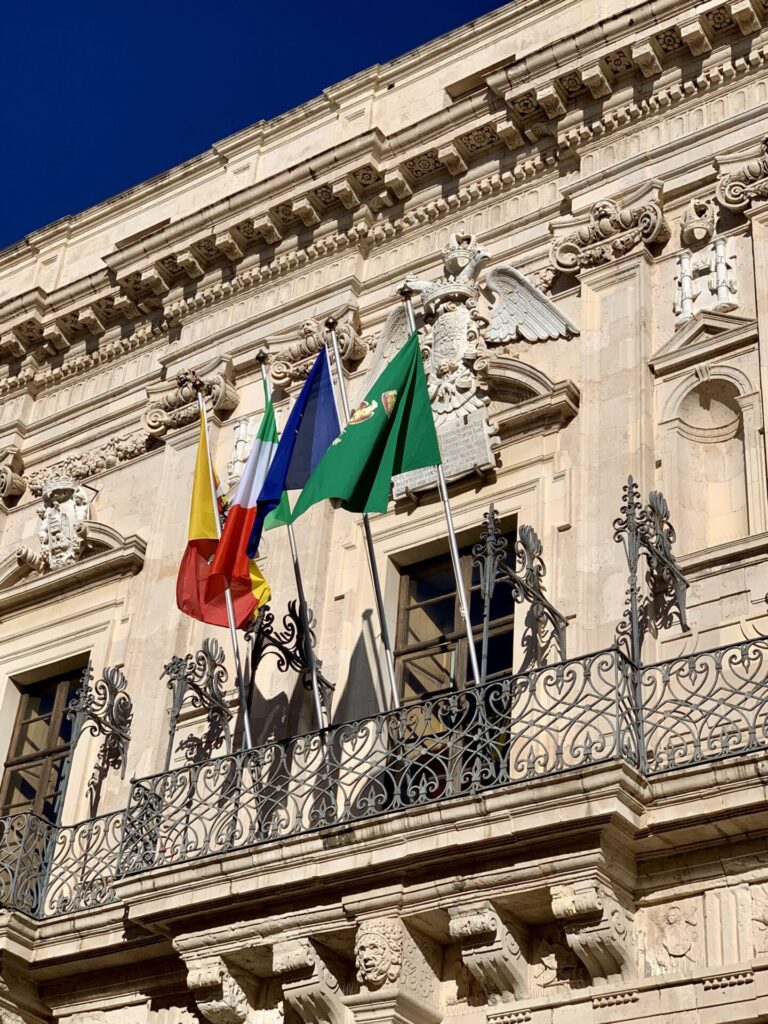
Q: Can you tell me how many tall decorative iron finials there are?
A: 5